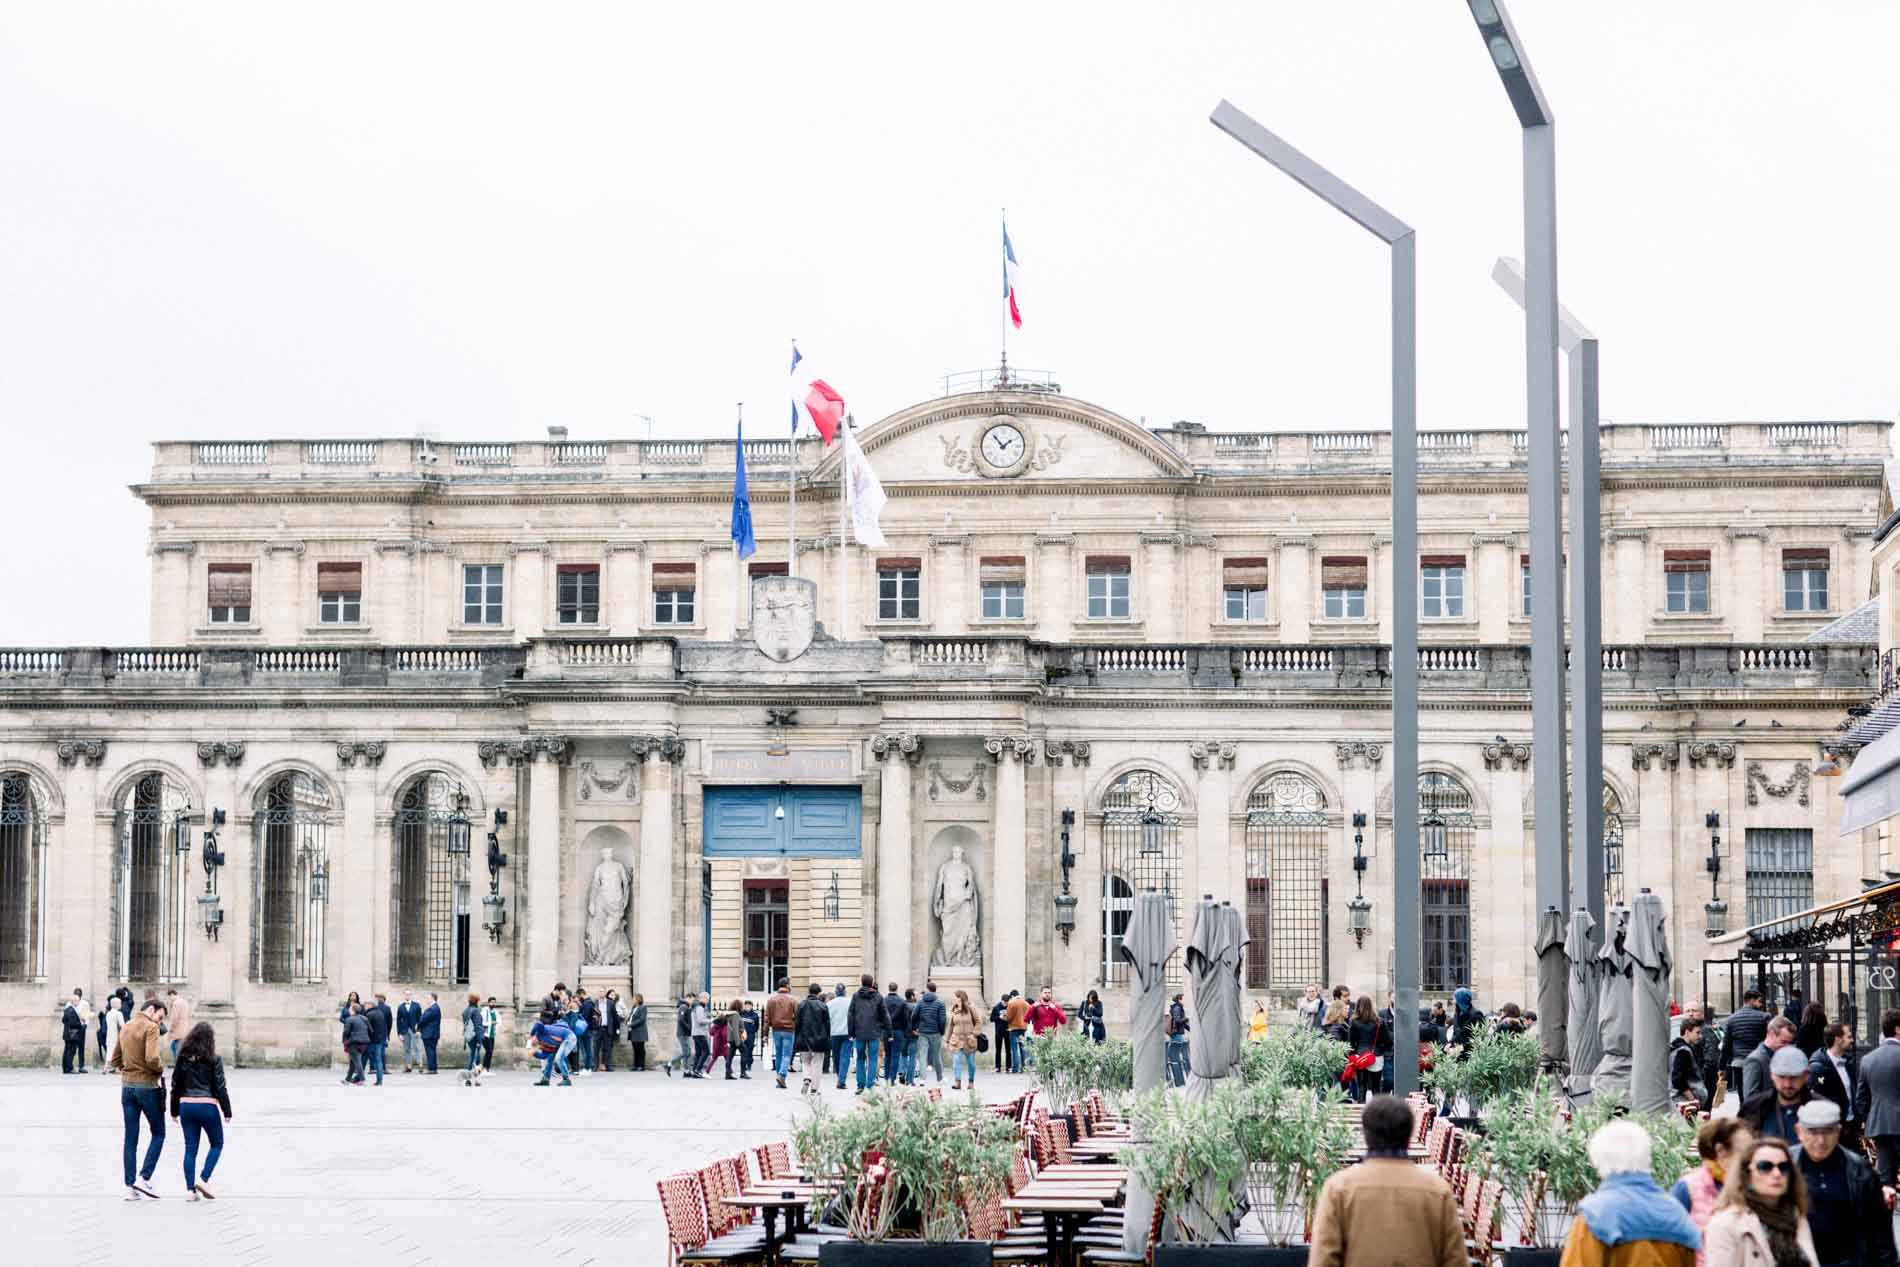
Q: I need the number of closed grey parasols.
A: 7